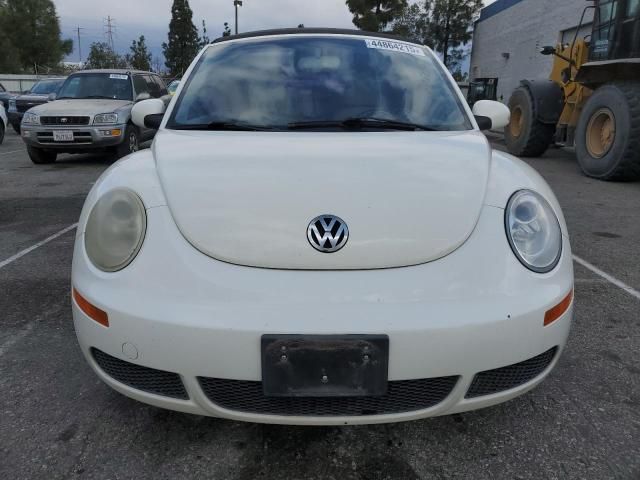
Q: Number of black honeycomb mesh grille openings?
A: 3